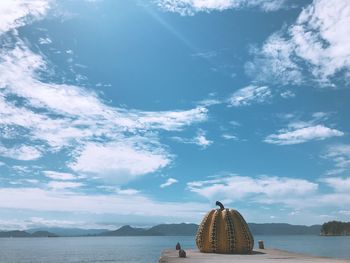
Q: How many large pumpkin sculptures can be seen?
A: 1